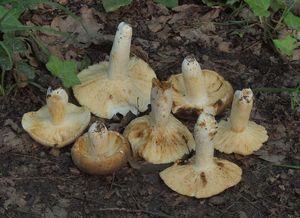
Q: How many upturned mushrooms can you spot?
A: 7